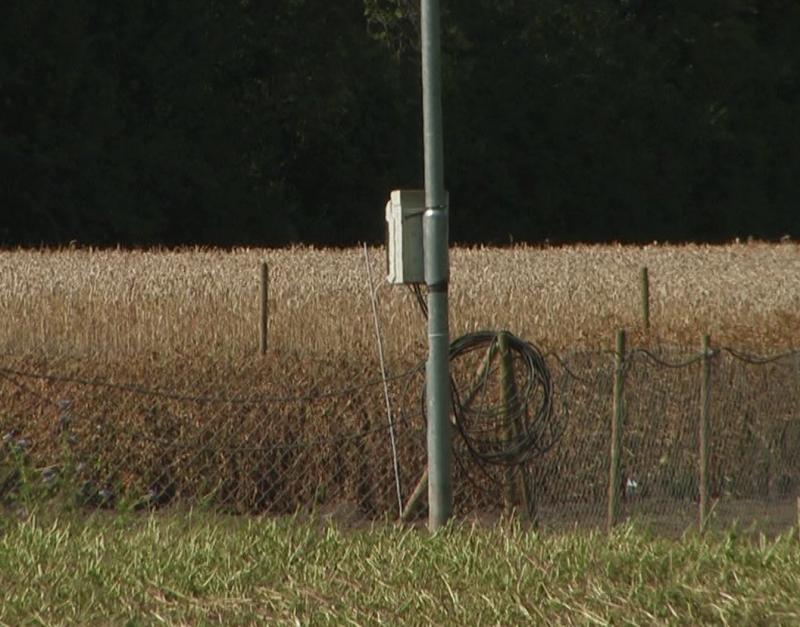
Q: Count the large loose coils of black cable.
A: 1